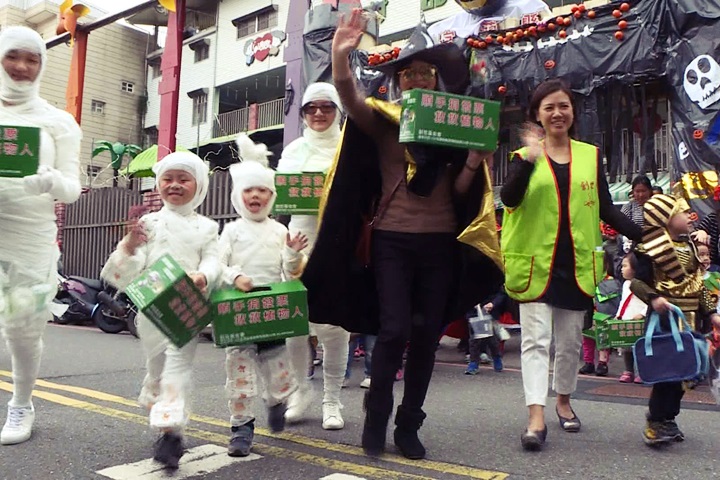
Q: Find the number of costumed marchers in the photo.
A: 6